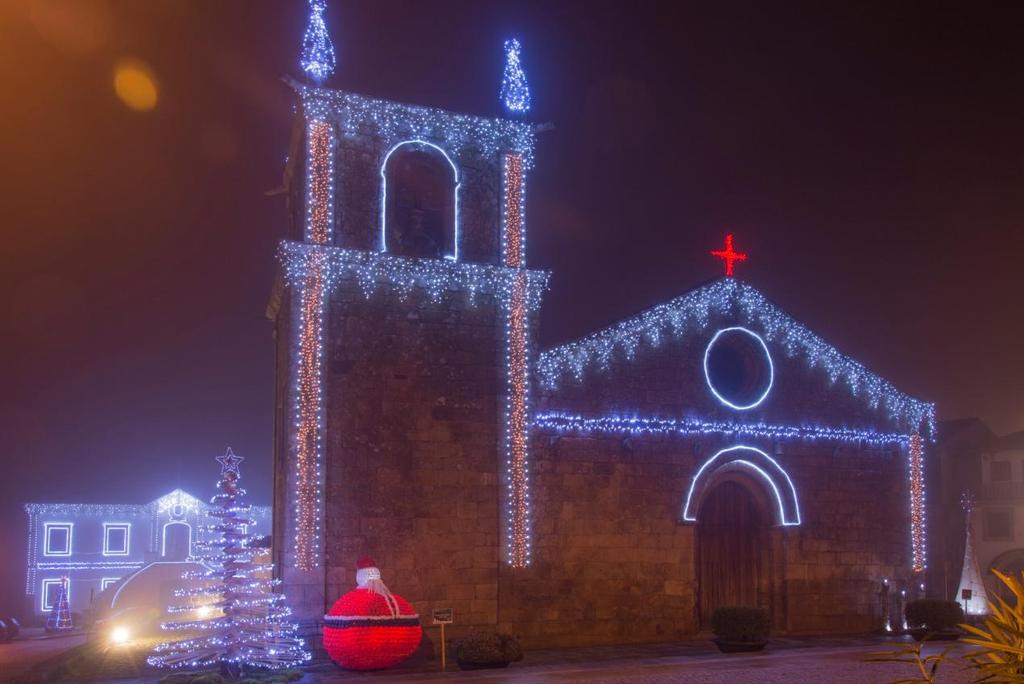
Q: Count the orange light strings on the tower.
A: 4